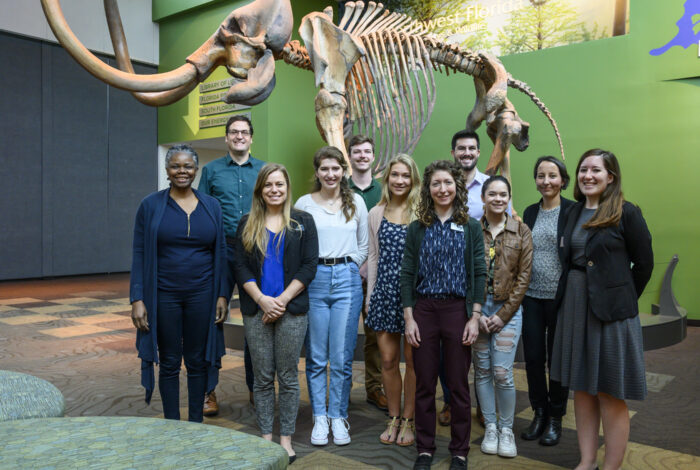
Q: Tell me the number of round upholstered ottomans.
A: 2